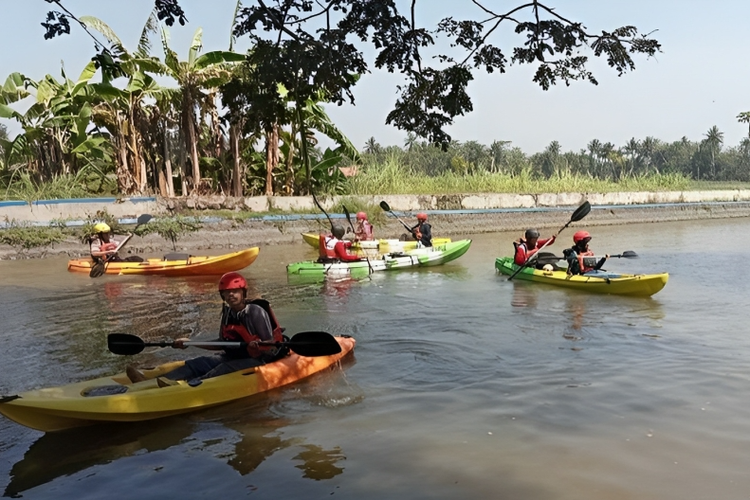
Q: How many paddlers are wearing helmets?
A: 7